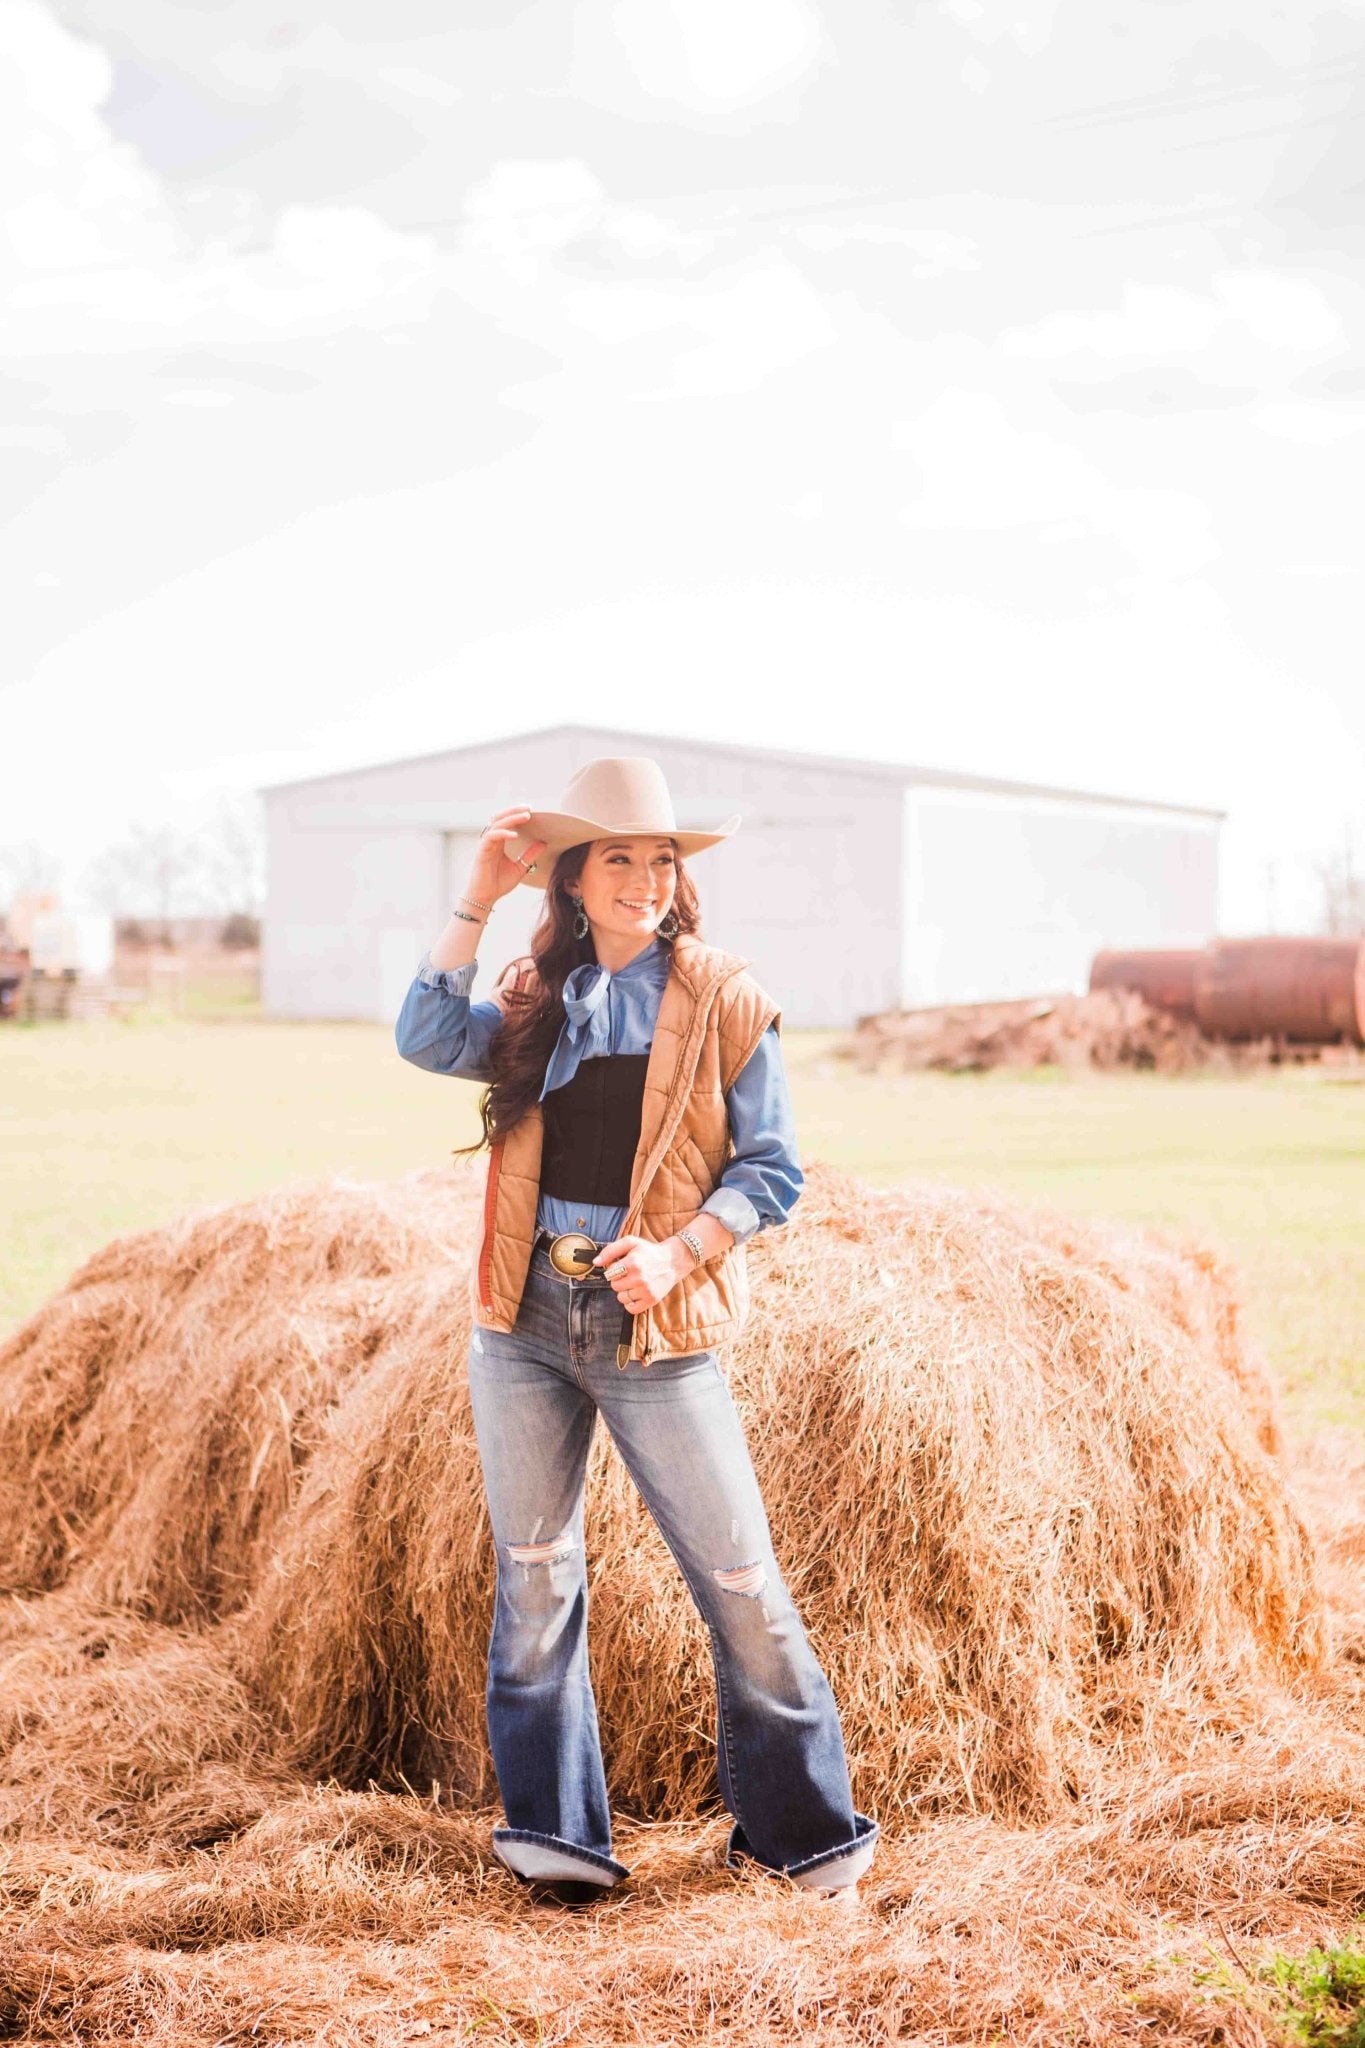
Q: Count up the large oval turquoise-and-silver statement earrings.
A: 2